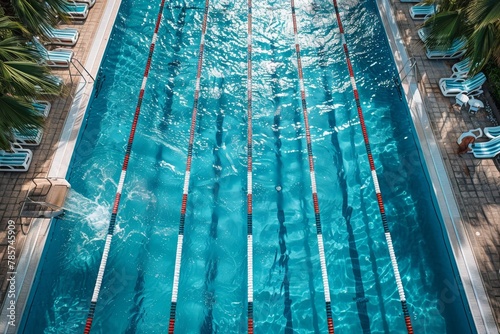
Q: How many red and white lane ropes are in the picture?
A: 5